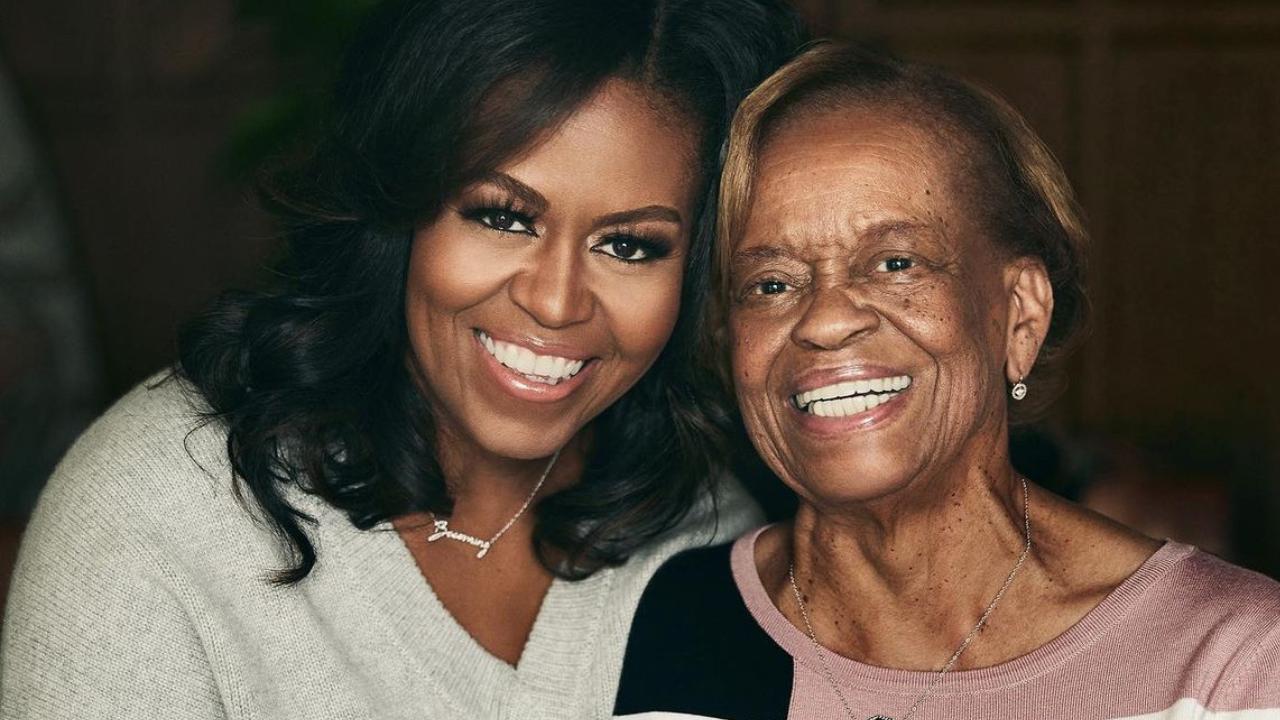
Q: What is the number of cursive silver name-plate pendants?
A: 1